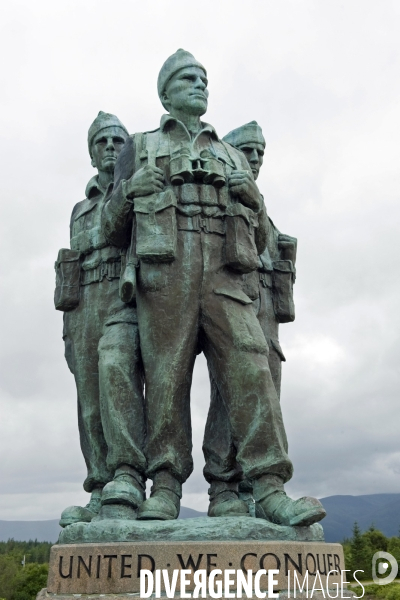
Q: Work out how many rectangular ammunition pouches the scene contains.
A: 4